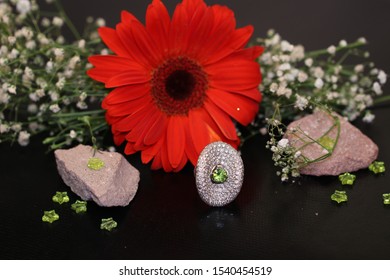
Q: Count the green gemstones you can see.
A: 11